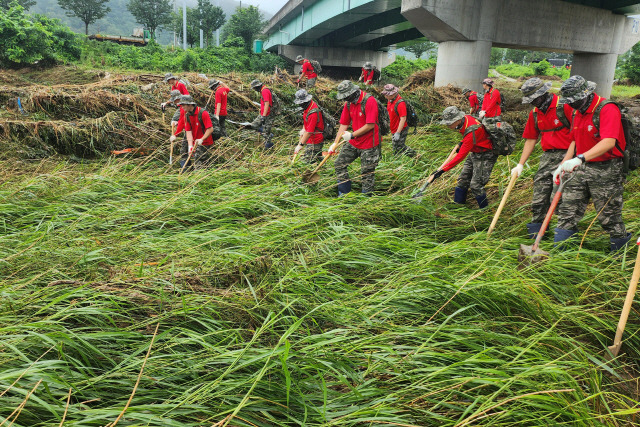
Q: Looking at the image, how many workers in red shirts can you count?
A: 15